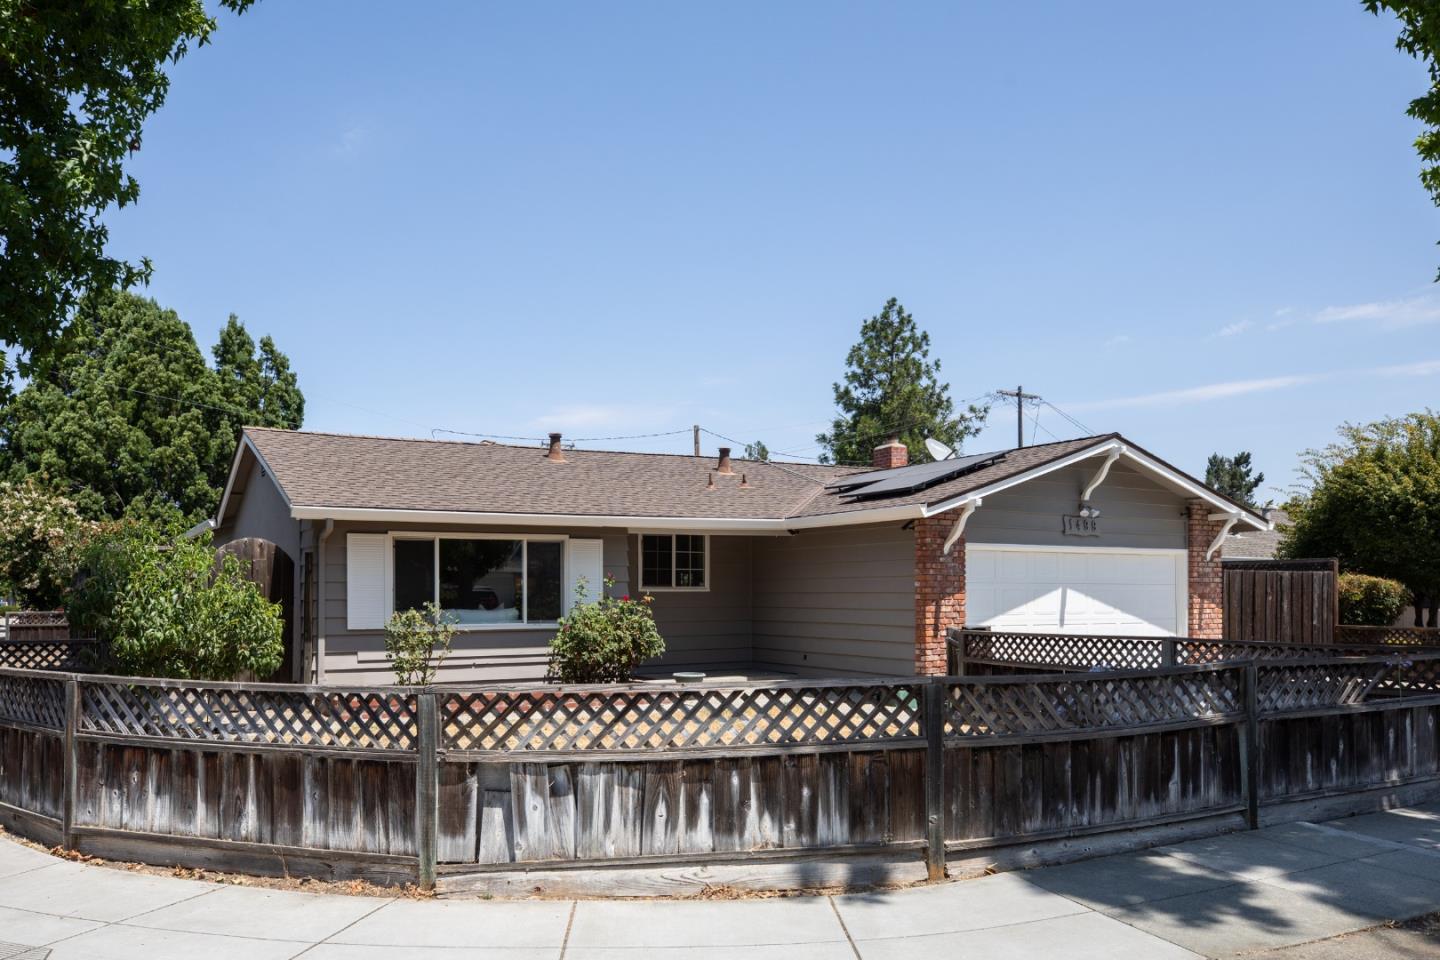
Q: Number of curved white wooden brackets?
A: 3